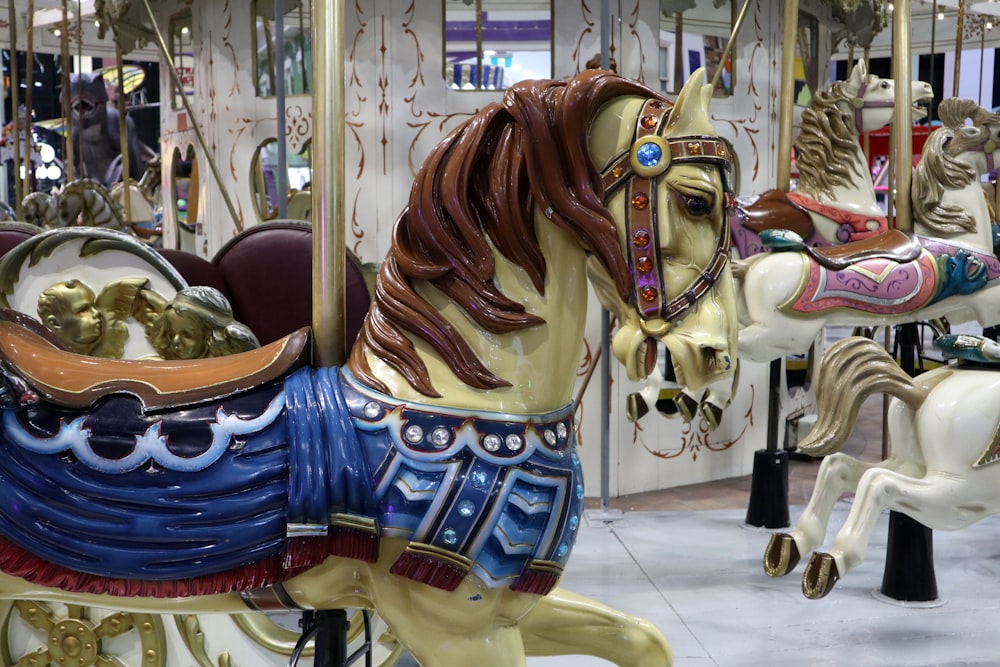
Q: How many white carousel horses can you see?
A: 3